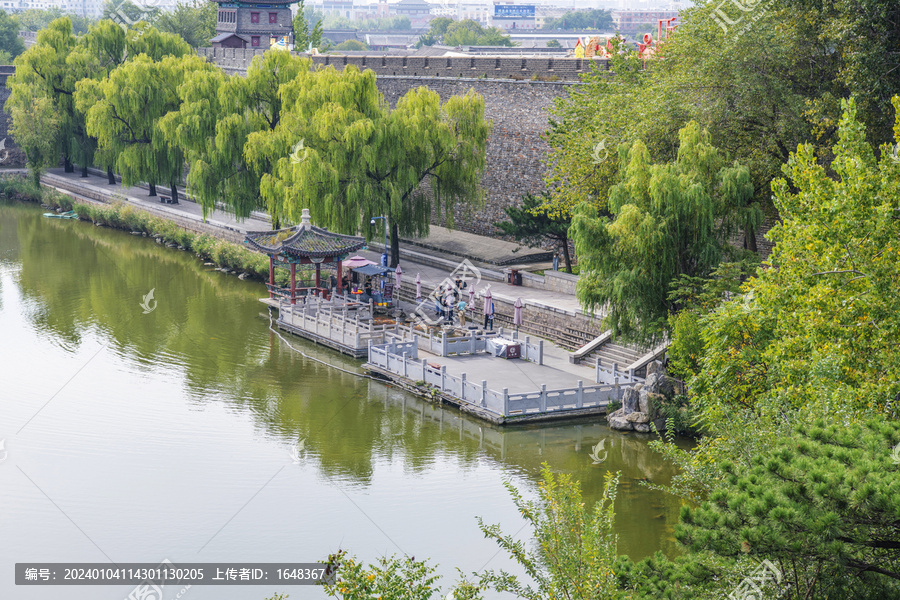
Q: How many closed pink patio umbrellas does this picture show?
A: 6